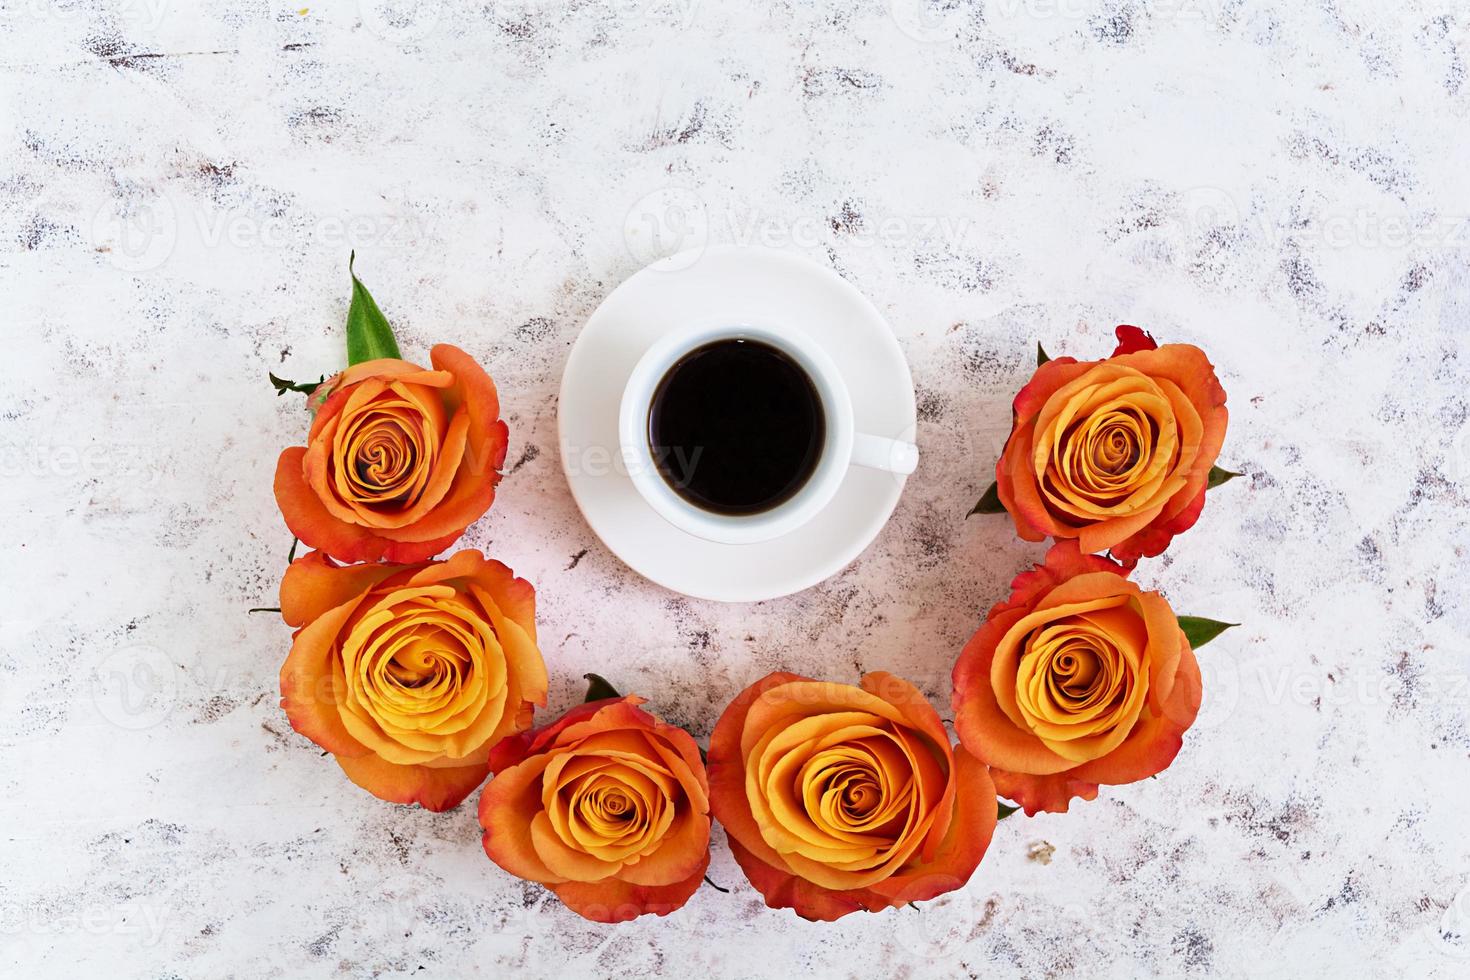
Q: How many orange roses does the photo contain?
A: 6